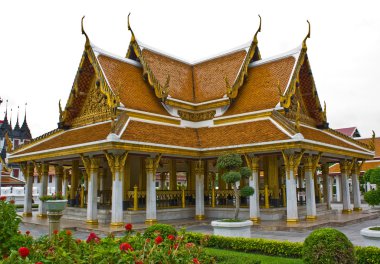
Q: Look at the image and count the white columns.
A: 11